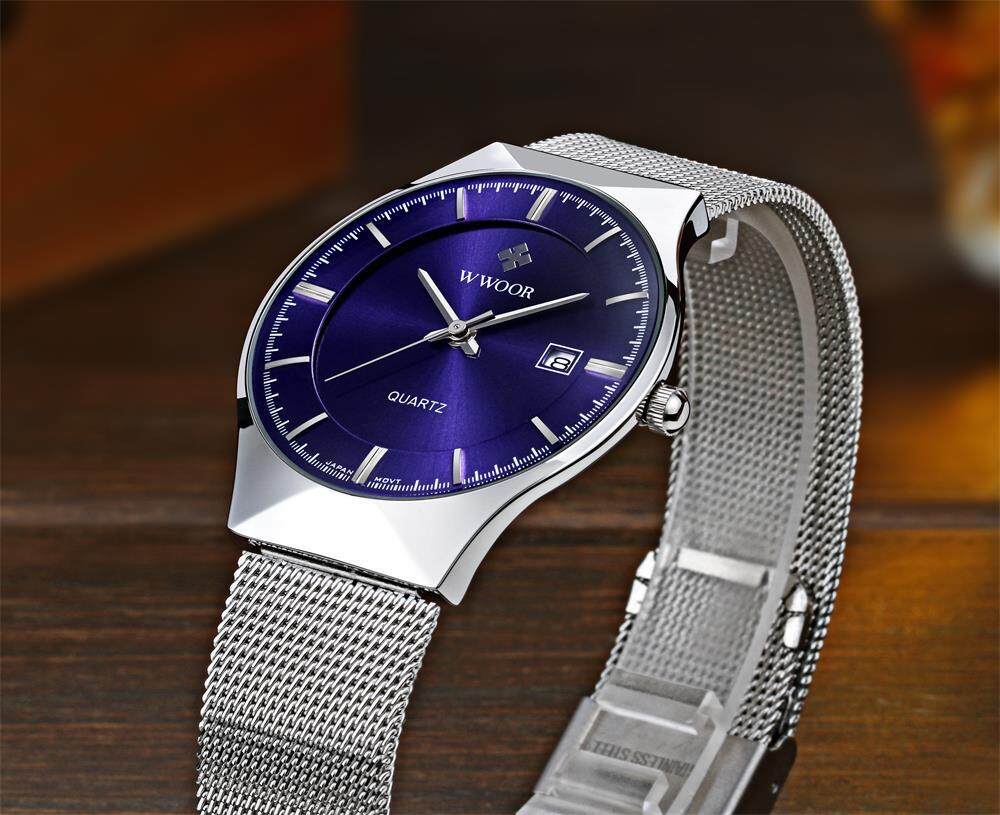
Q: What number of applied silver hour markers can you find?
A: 12